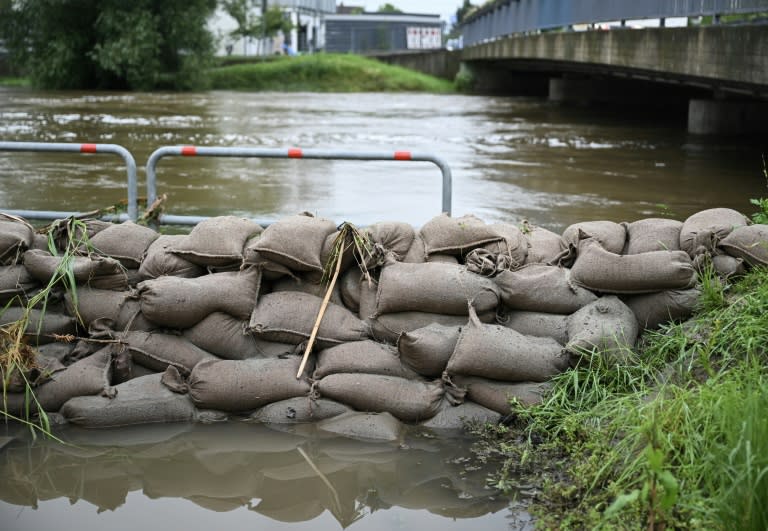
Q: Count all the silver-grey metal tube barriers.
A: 2